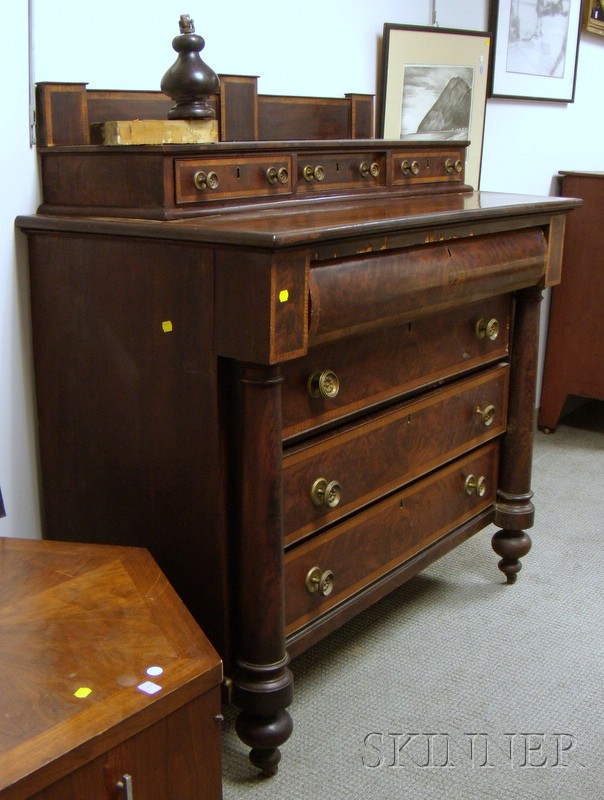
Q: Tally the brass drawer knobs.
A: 12